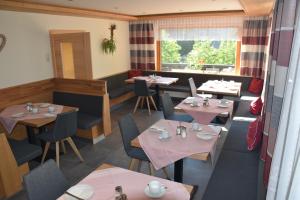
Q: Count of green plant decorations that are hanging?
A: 1